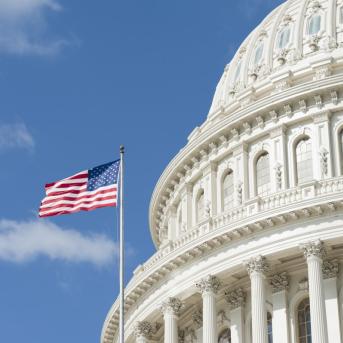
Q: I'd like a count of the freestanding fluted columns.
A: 5